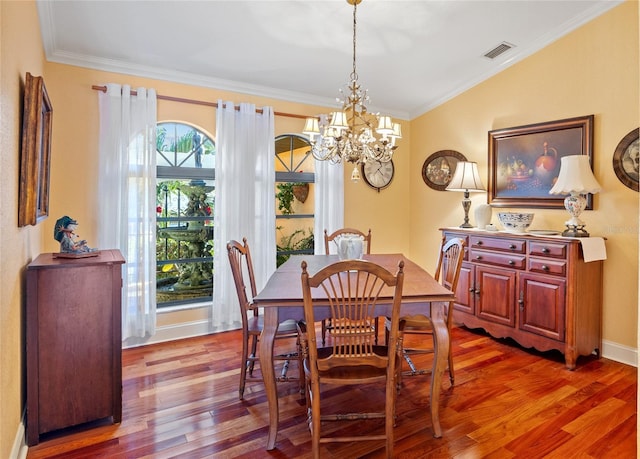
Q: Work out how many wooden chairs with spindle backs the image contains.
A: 4